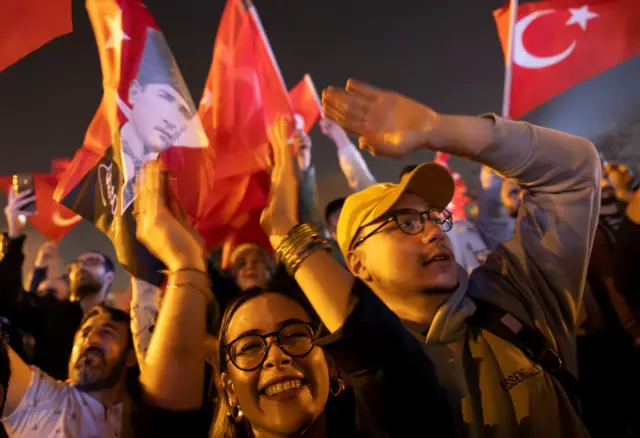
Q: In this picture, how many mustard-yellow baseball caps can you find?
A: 1